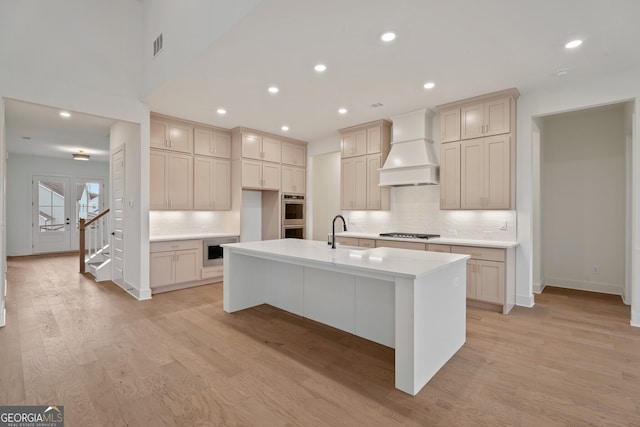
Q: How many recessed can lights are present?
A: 9